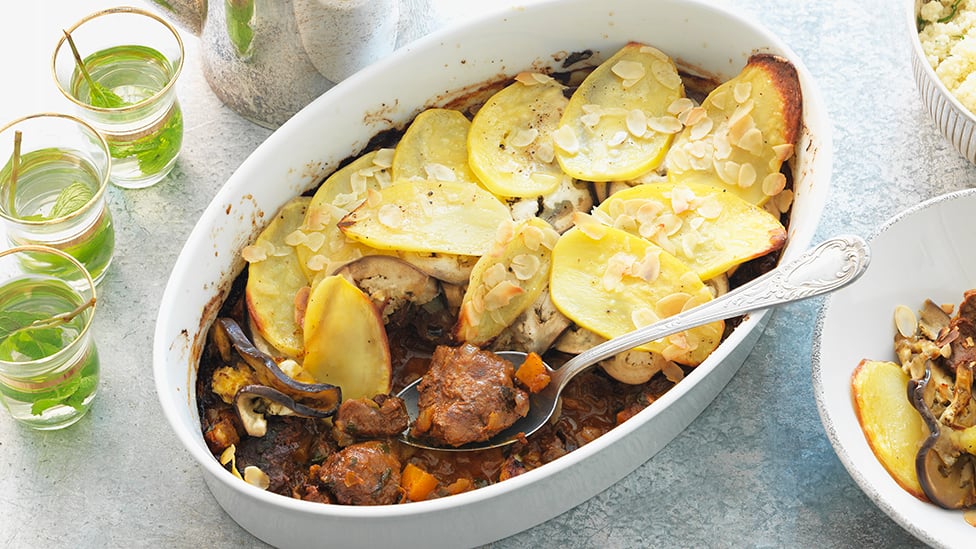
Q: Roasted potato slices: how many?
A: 12